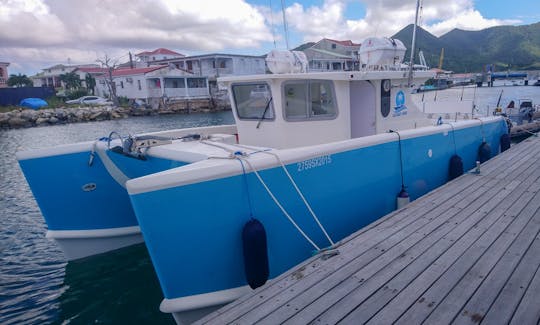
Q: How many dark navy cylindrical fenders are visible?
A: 4